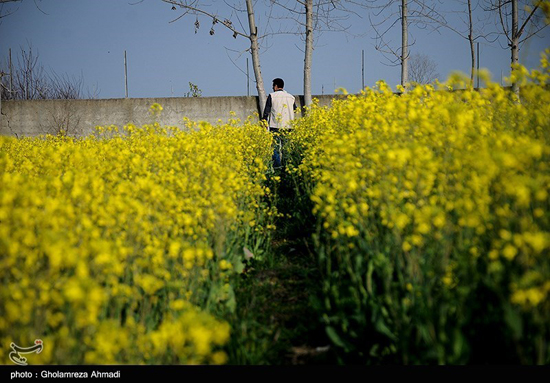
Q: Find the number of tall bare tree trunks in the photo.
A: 5